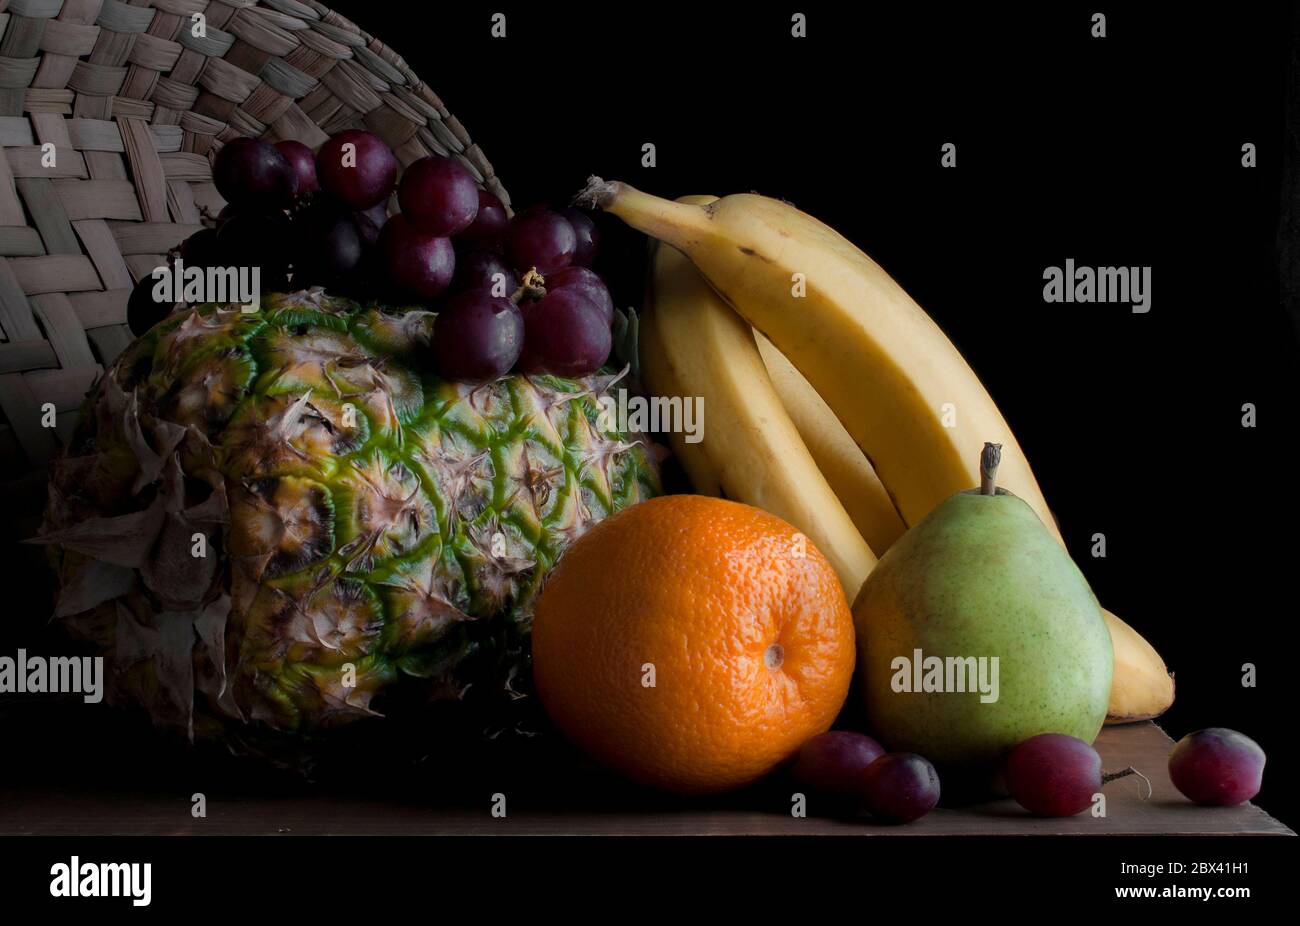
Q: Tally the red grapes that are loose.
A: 4